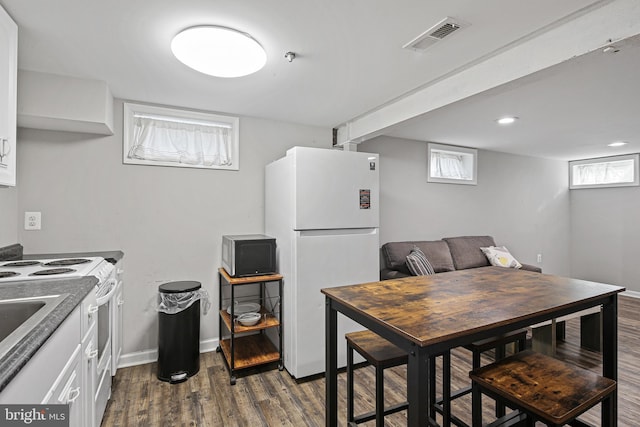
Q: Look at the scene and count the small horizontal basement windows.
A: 3